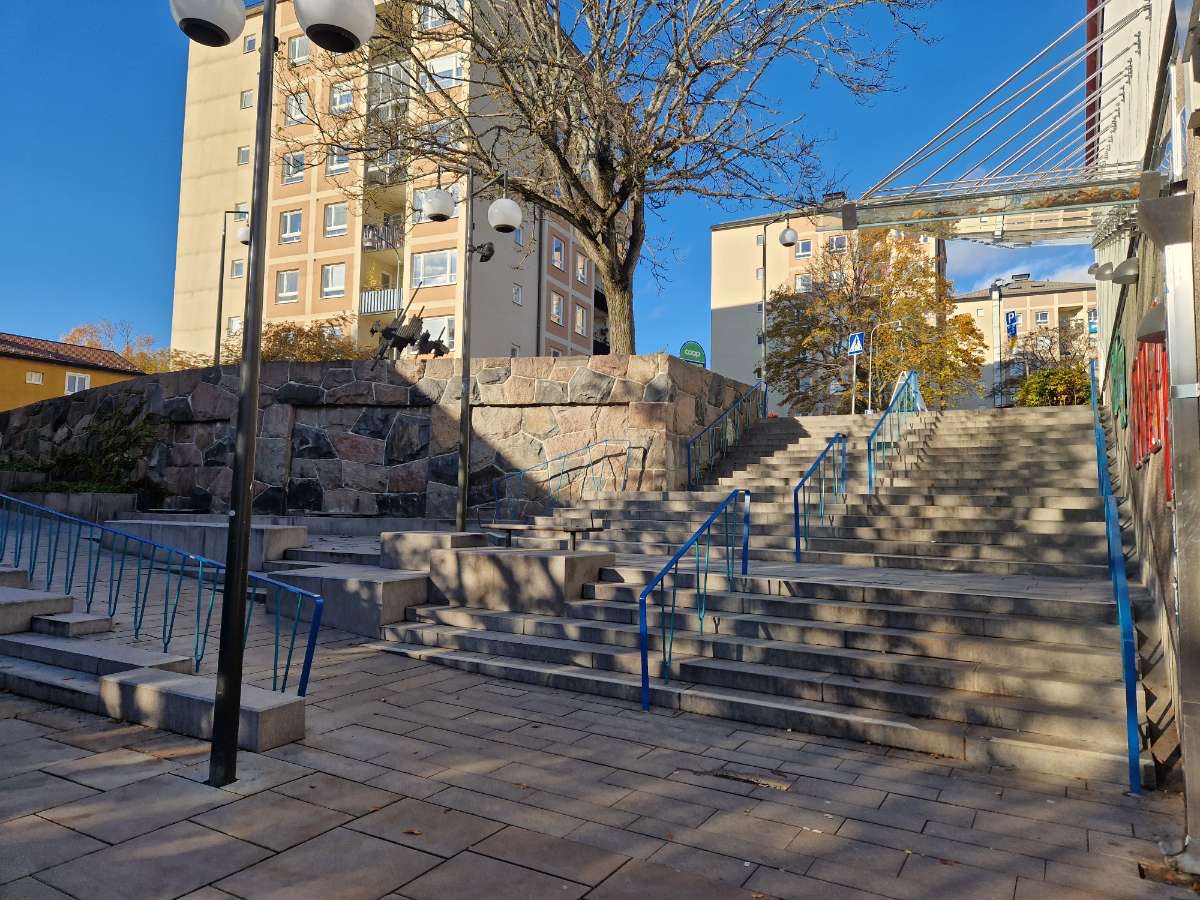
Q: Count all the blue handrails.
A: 7